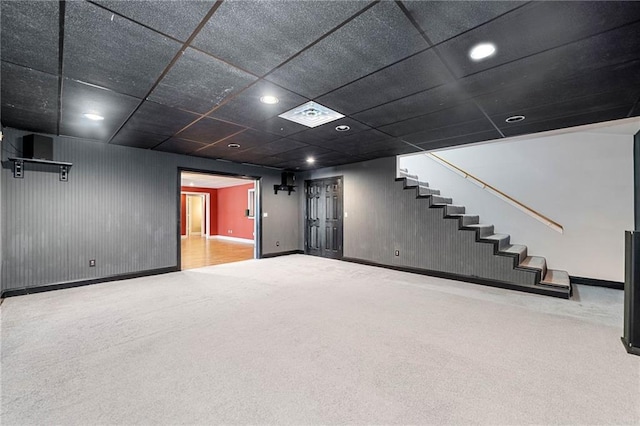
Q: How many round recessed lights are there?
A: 7